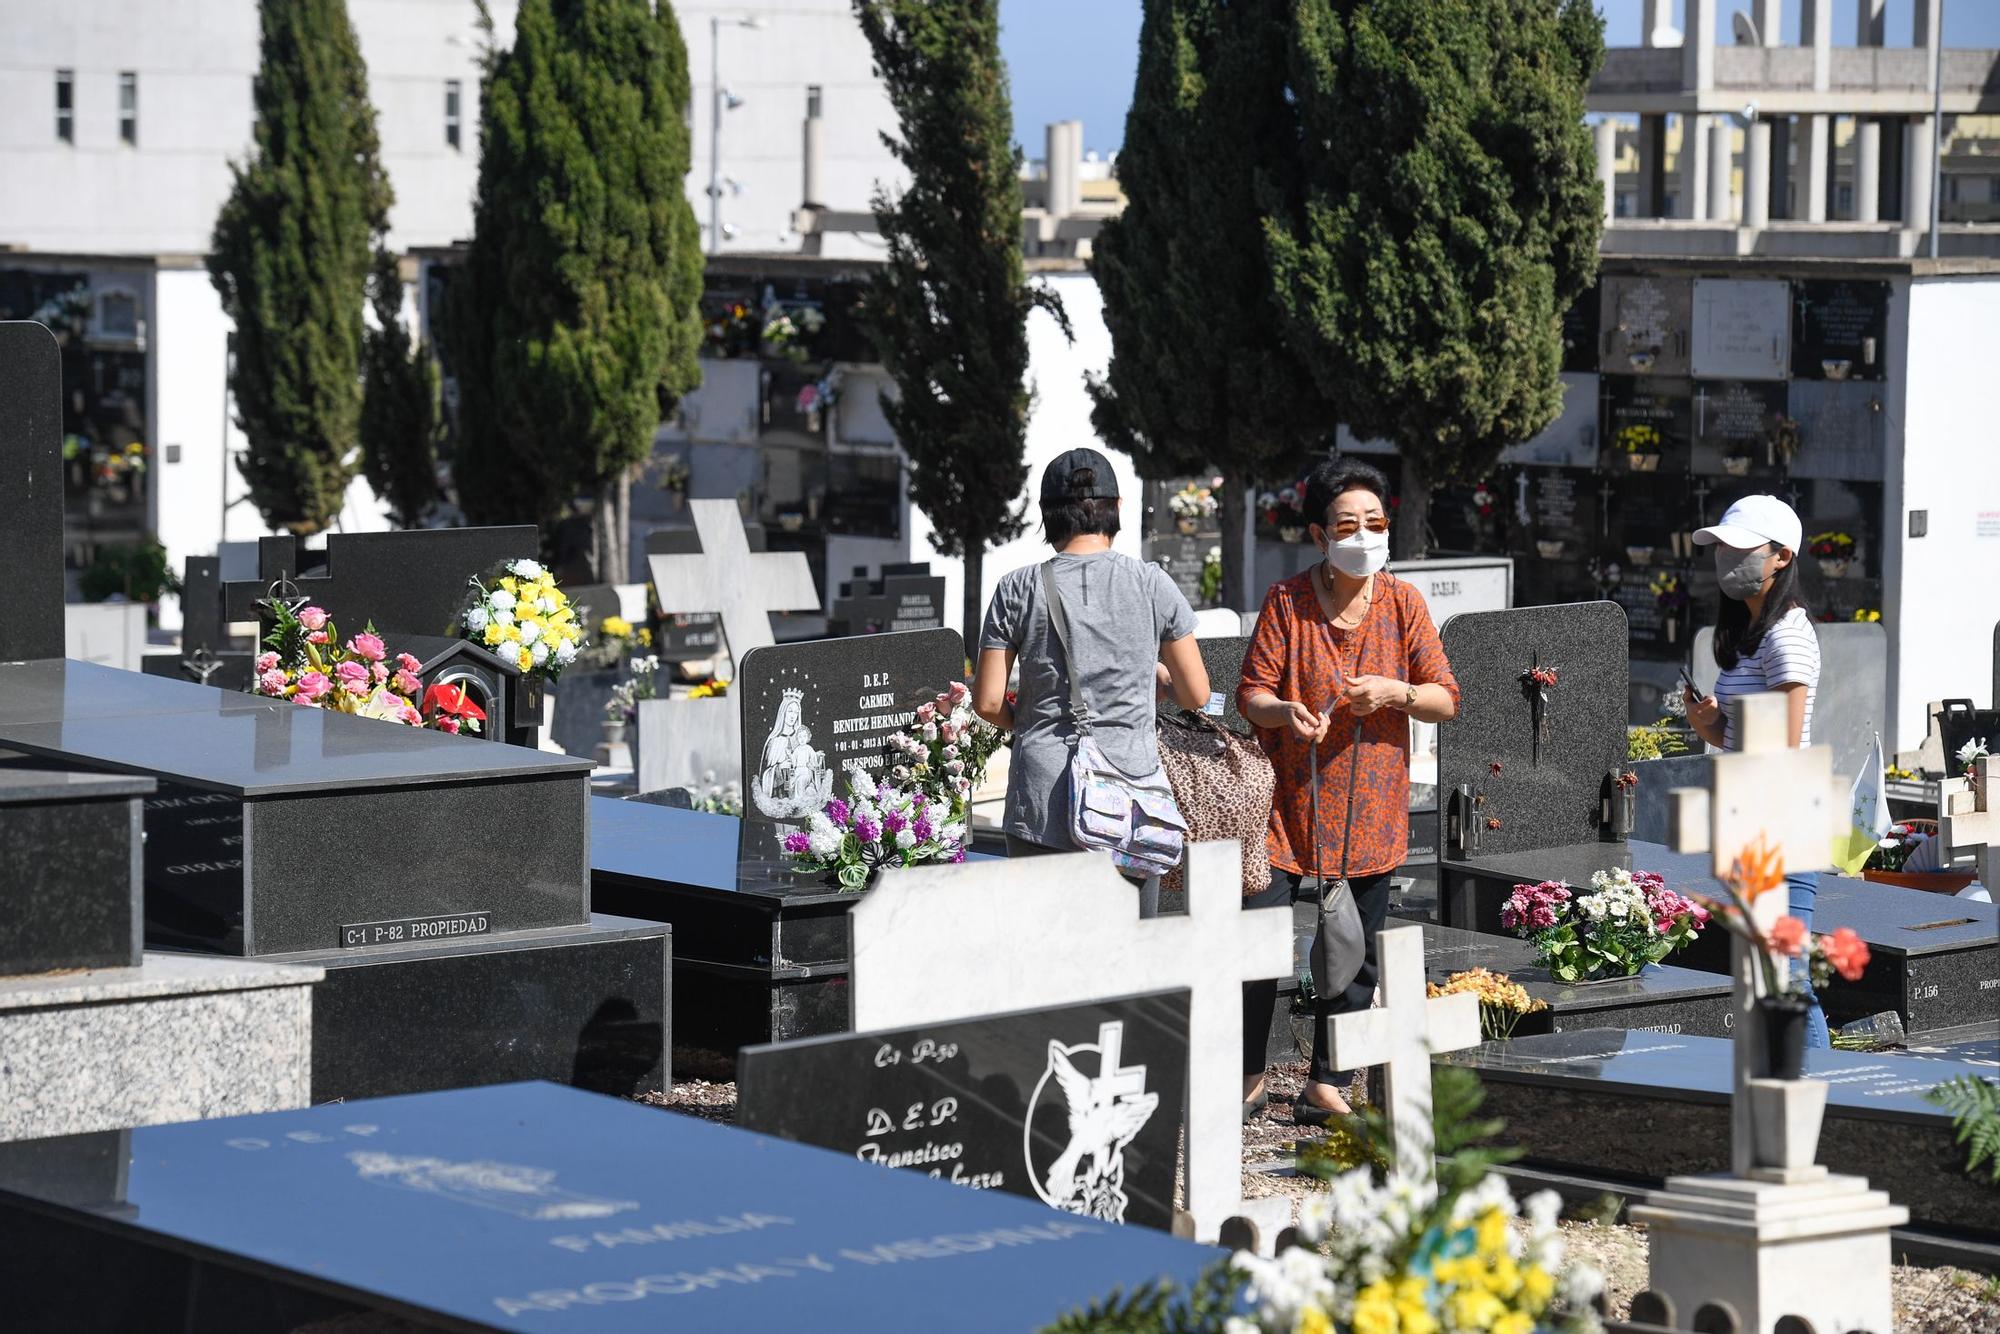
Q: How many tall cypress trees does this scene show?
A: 5